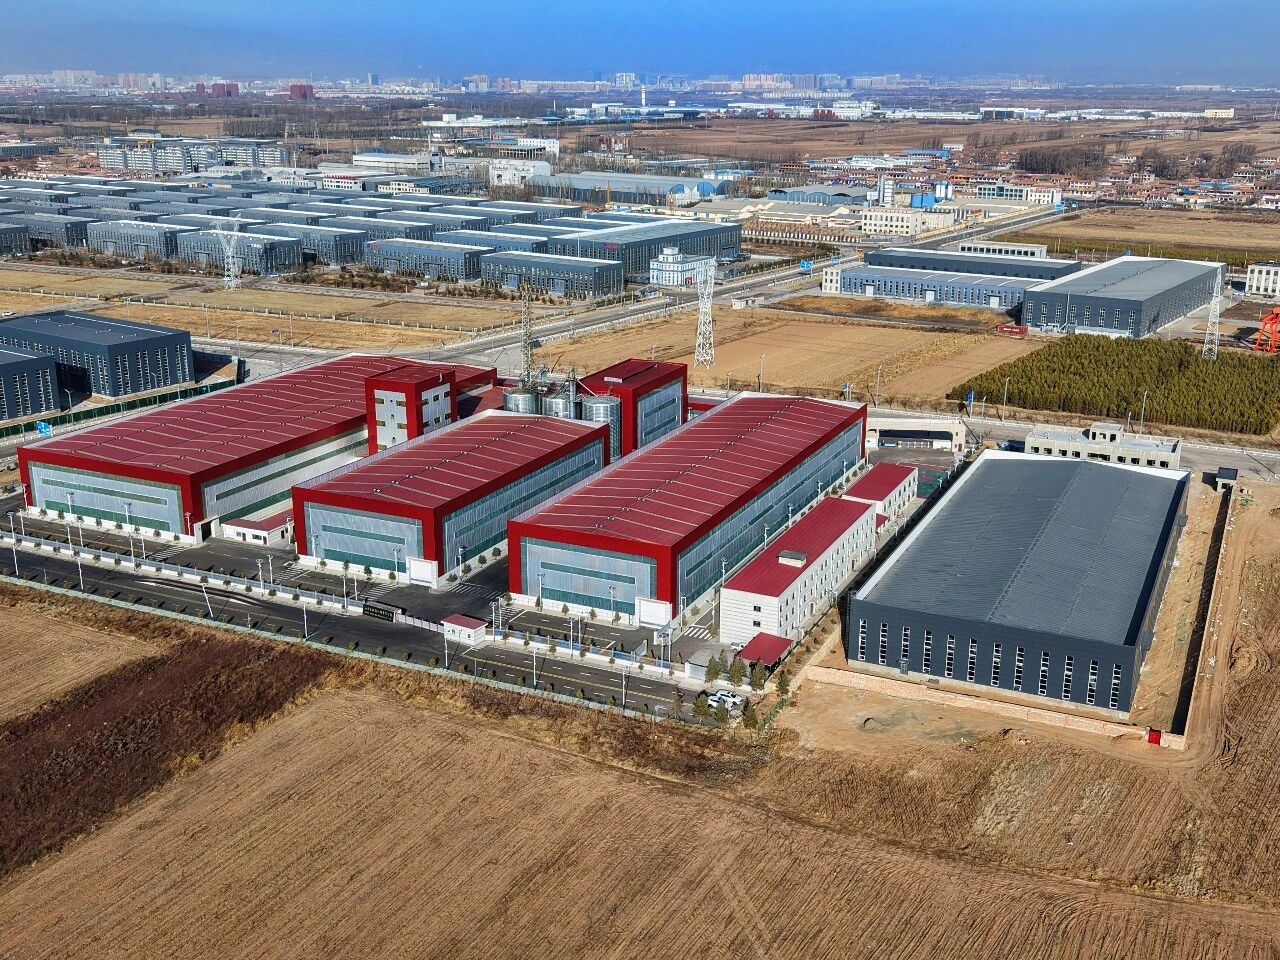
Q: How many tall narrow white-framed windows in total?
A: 12